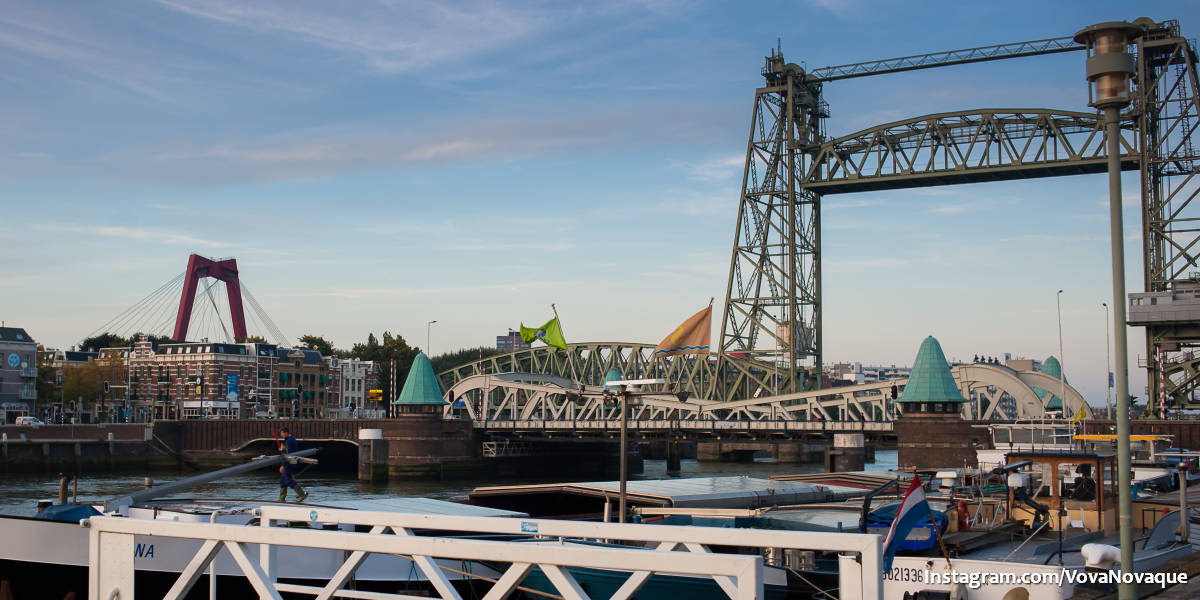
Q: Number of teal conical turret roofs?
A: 4